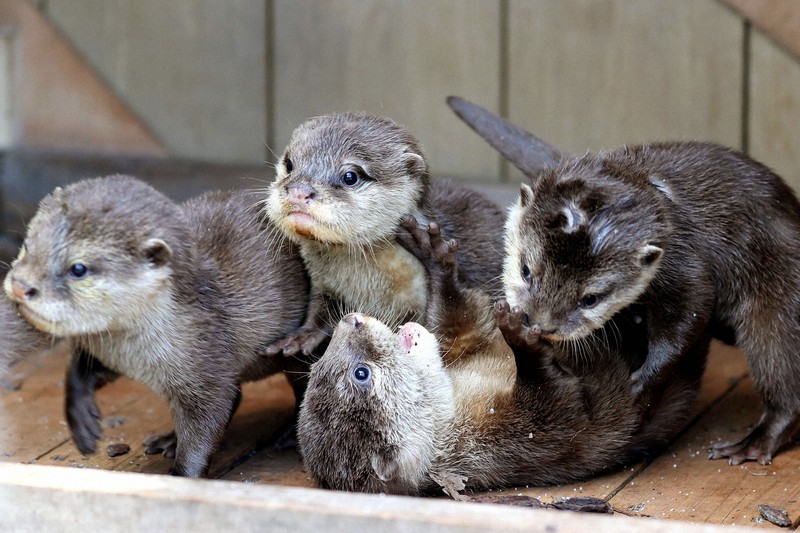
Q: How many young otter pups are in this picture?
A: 4